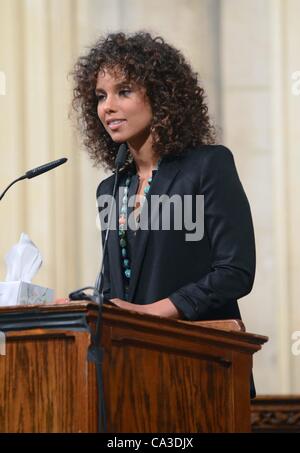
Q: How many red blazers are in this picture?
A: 0